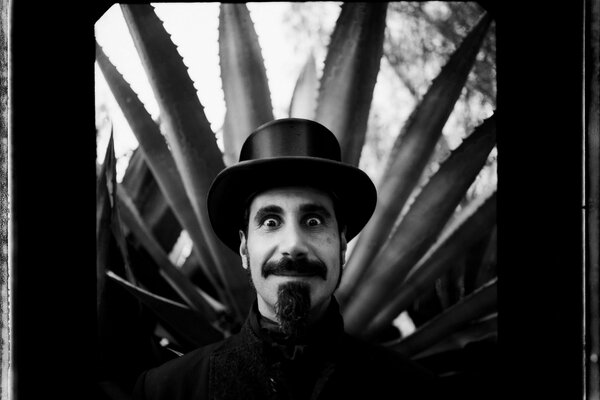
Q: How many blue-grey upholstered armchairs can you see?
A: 0